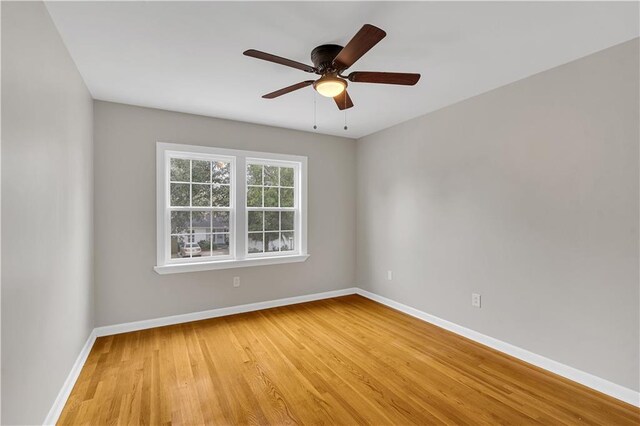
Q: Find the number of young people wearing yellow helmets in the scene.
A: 0